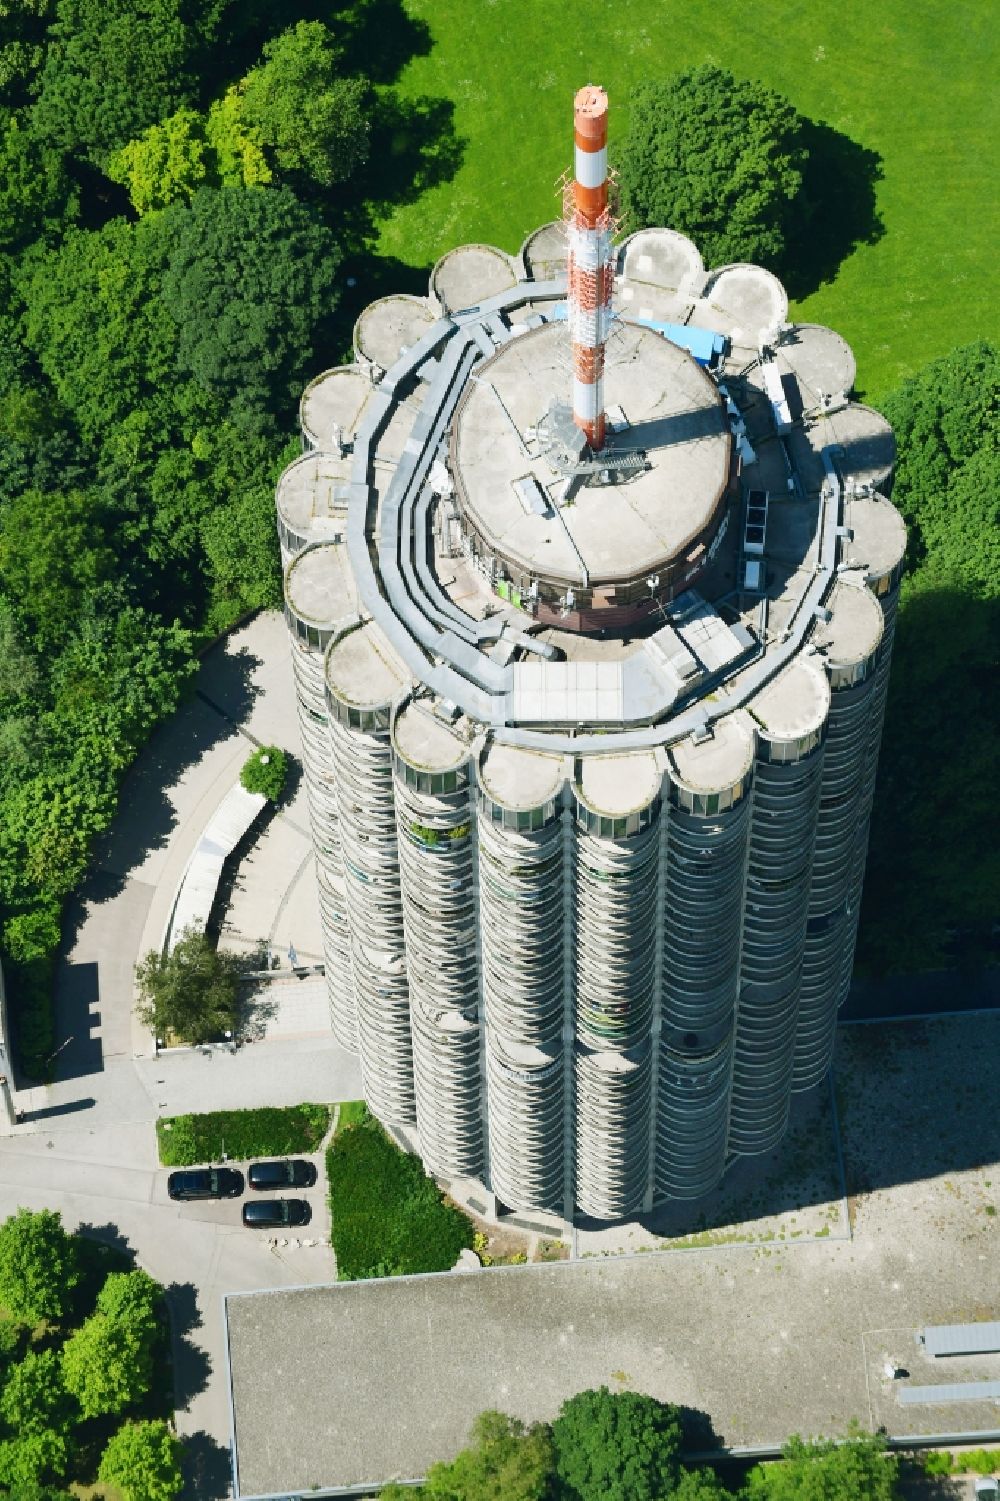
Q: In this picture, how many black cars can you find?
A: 3